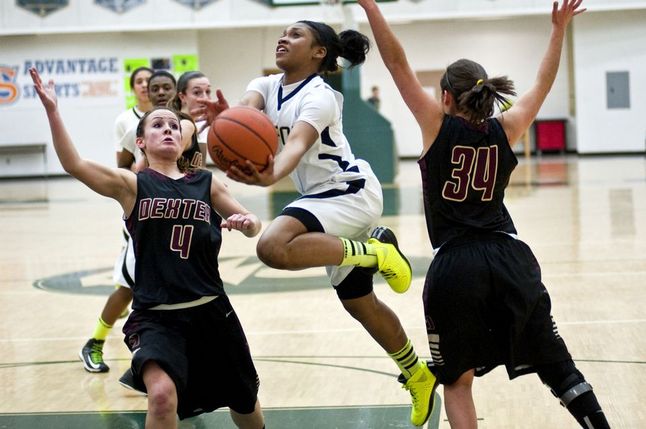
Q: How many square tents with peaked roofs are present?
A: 0